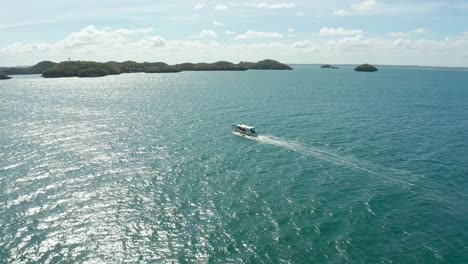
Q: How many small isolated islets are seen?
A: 2